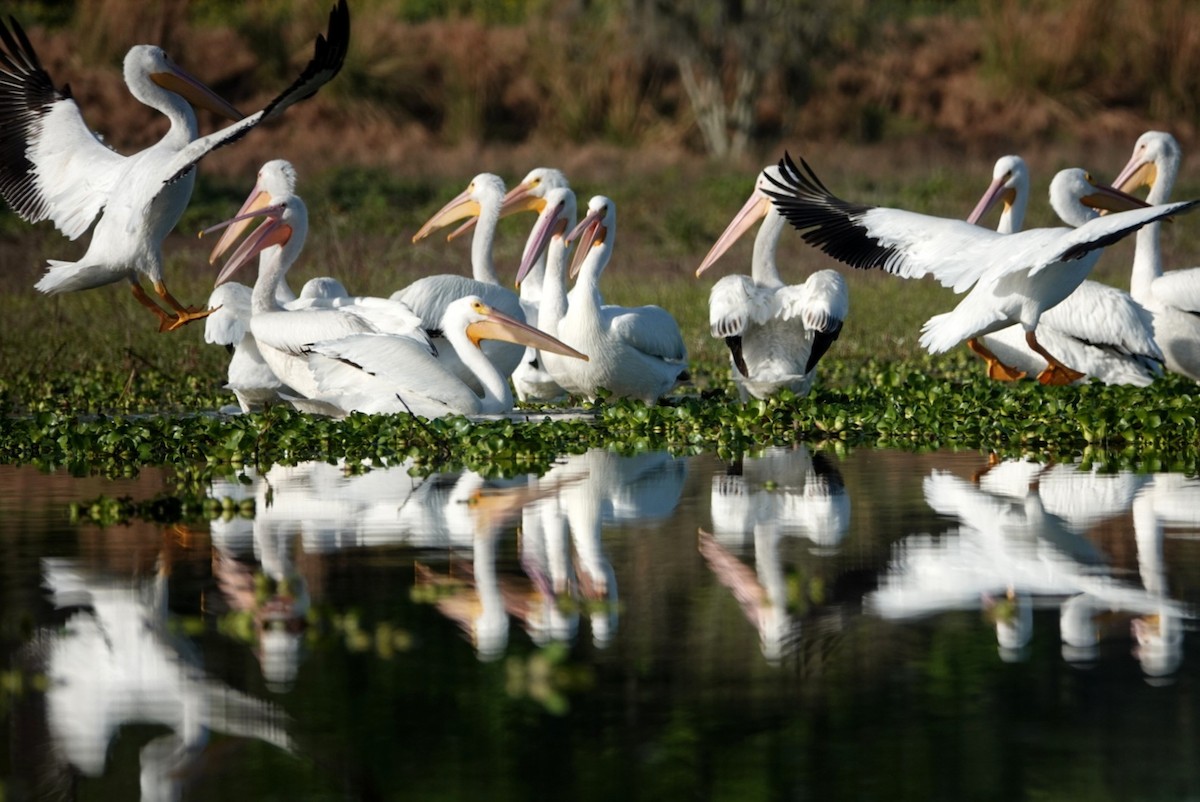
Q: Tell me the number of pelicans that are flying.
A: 2